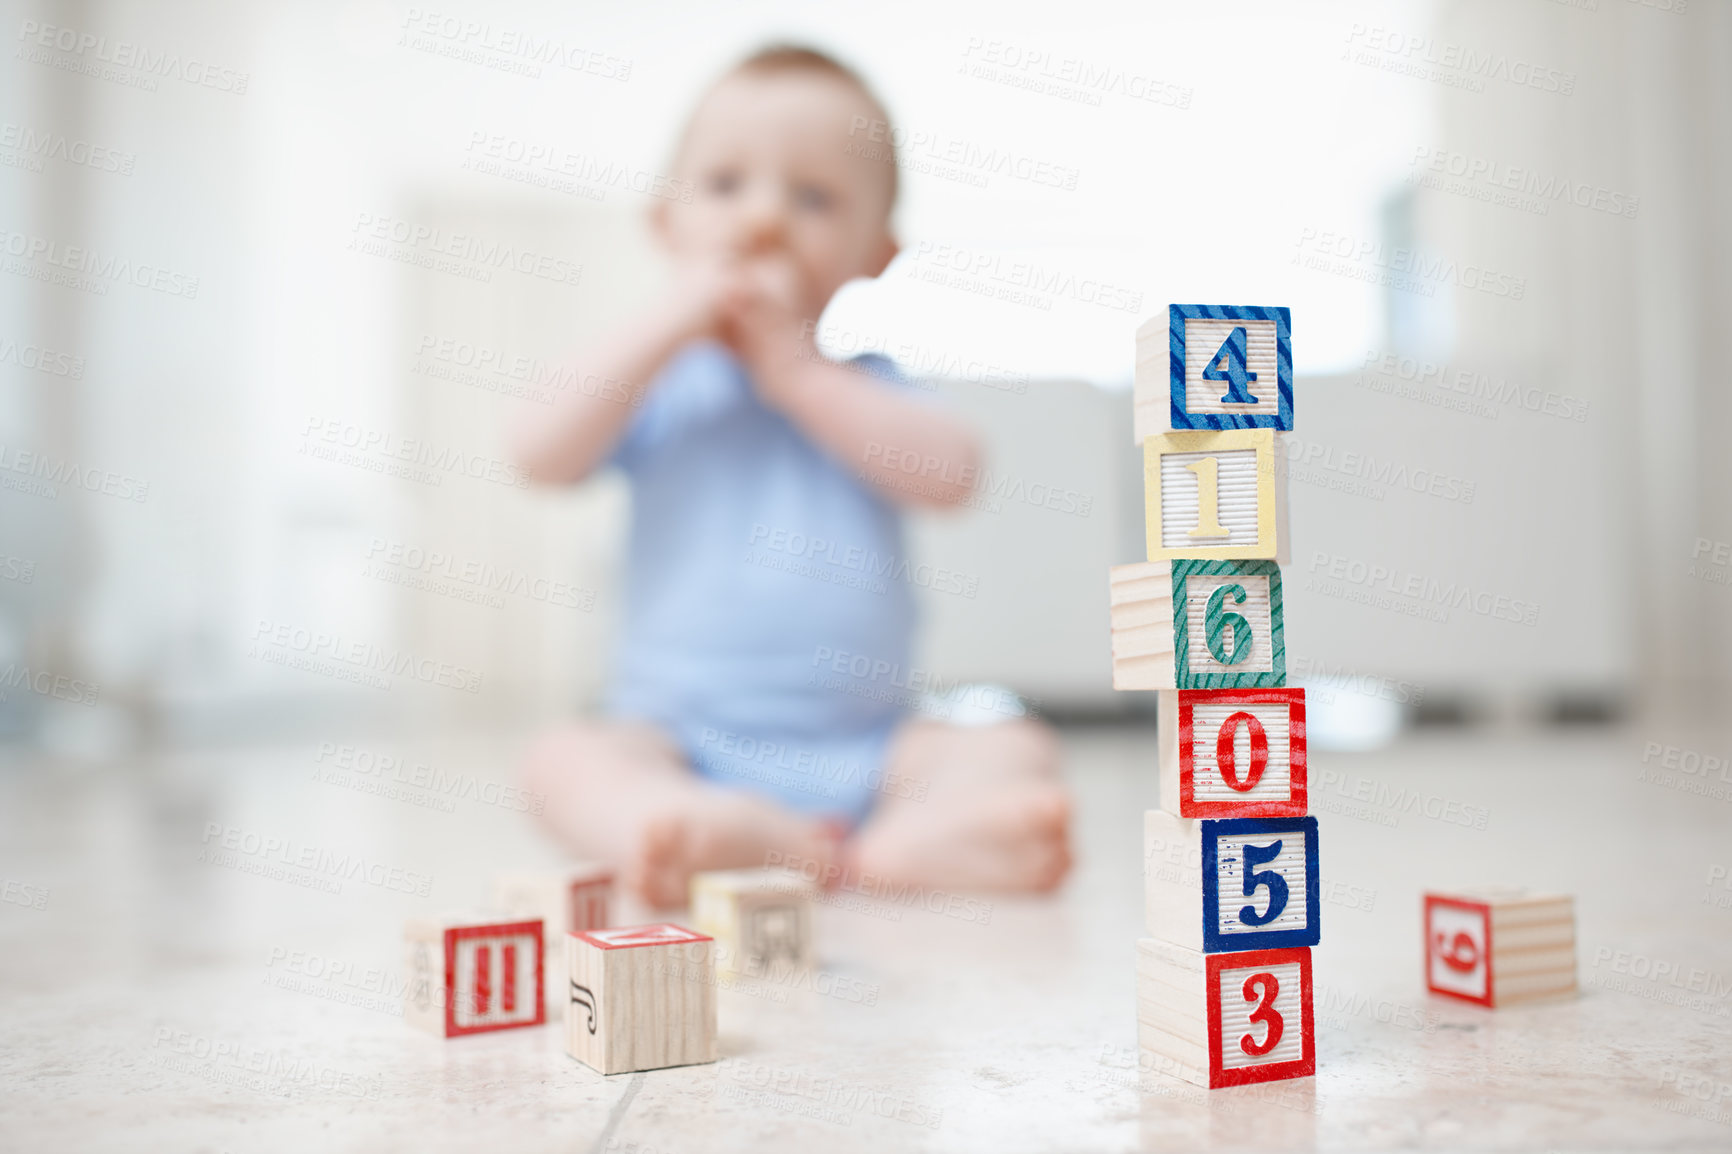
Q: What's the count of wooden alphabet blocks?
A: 11